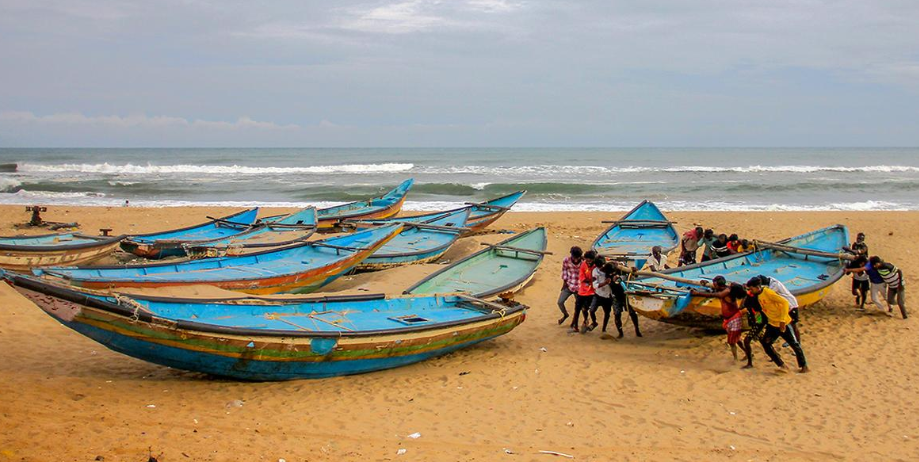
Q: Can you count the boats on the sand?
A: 11